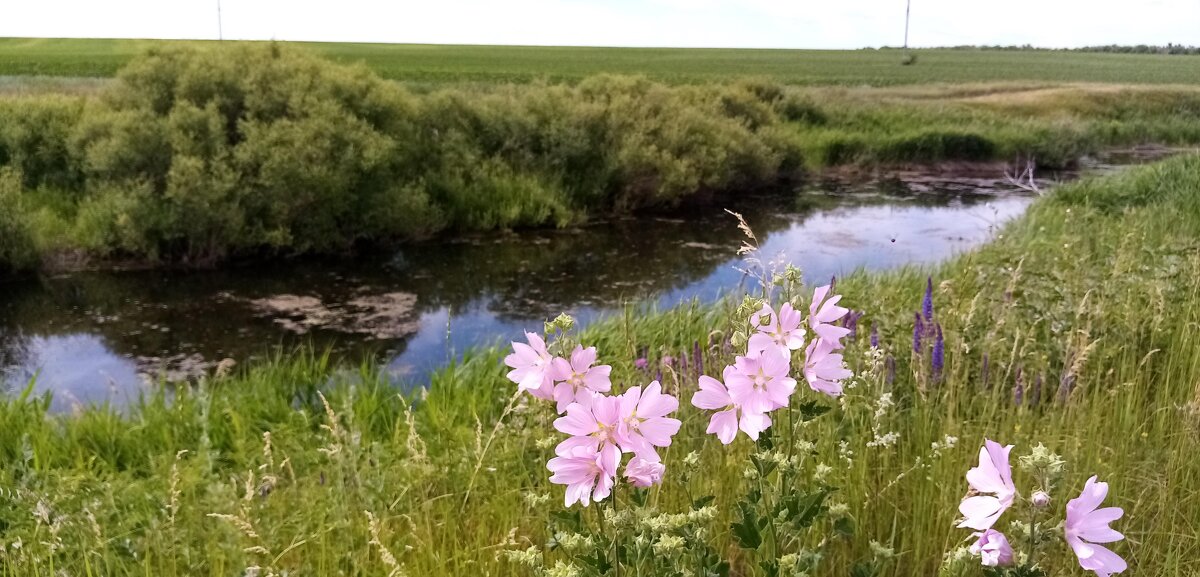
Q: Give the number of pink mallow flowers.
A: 14